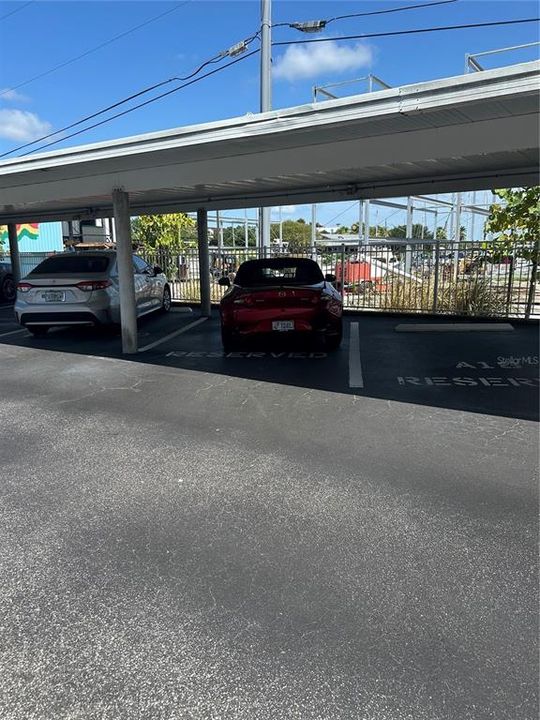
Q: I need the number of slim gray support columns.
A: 3